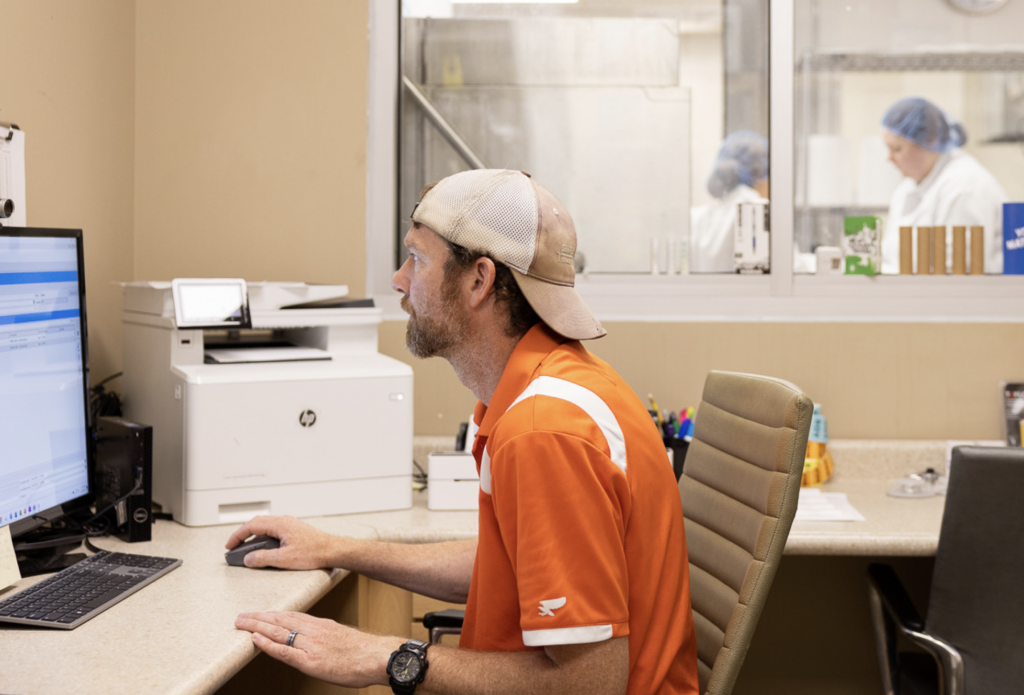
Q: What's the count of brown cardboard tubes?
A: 5